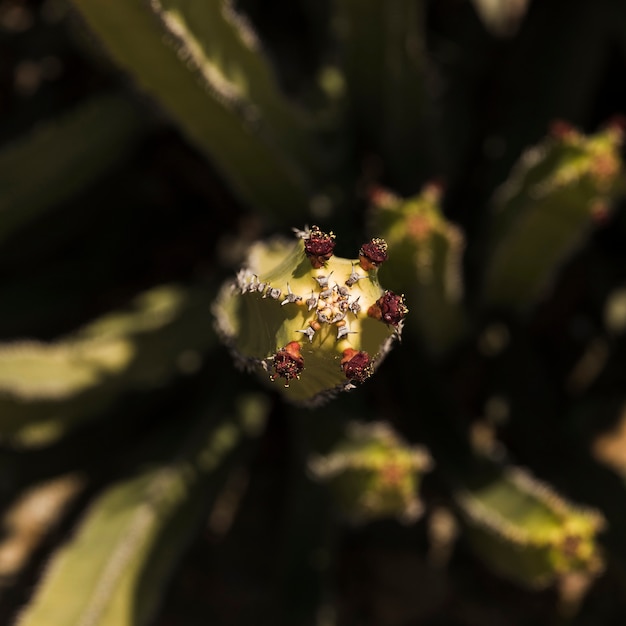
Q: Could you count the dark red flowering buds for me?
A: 5